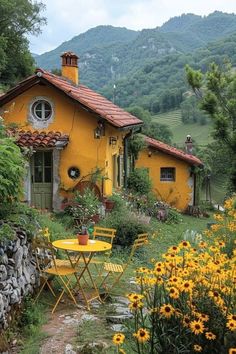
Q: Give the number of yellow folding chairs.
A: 3